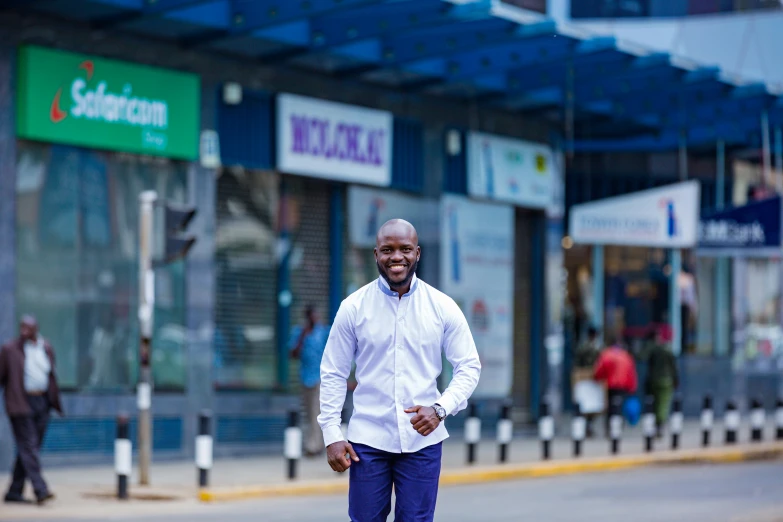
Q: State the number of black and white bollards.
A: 14